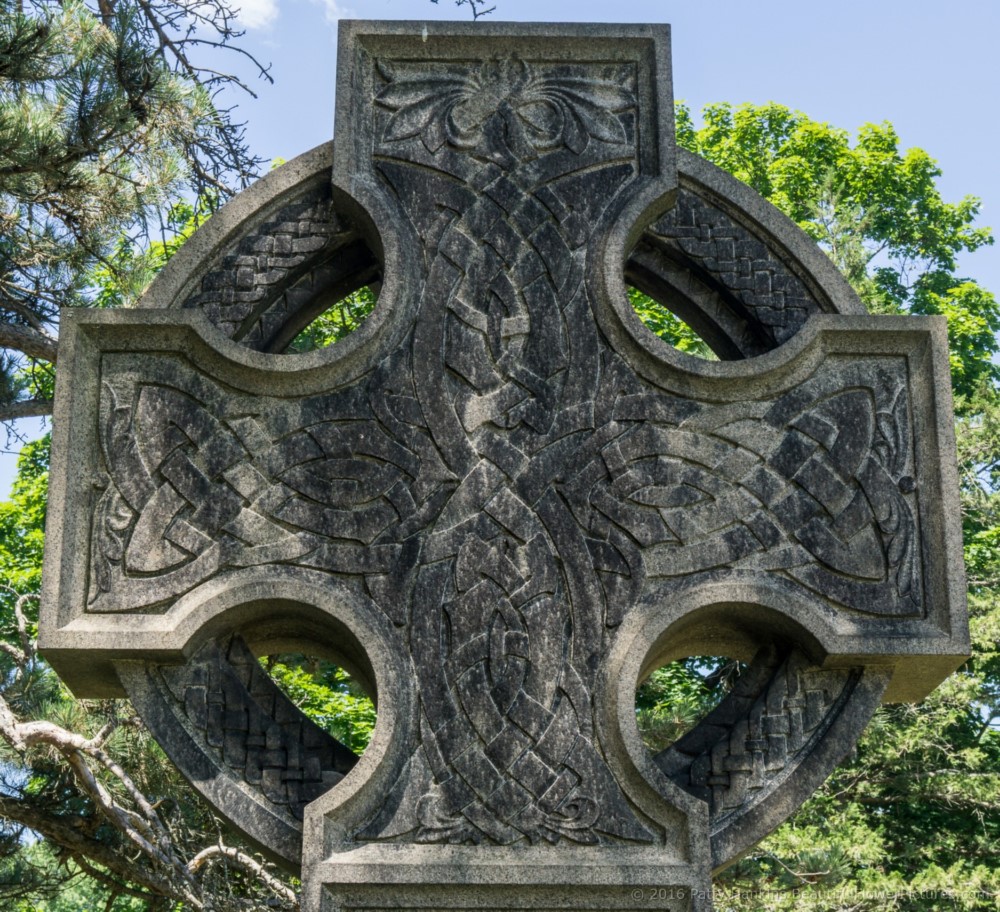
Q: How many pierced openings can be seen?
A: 4